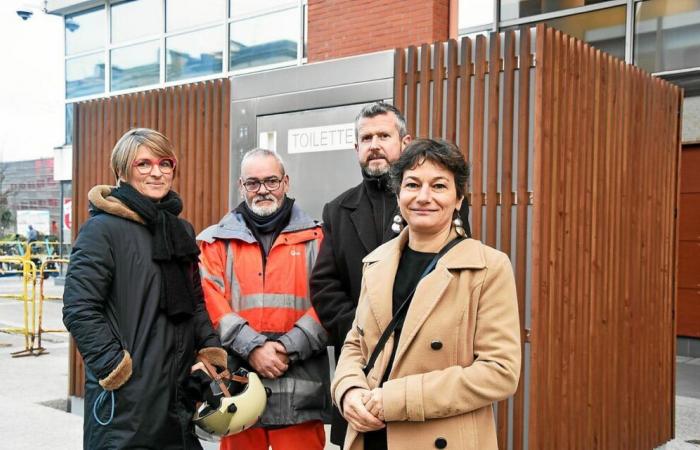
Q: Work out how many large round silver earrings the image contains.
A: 2